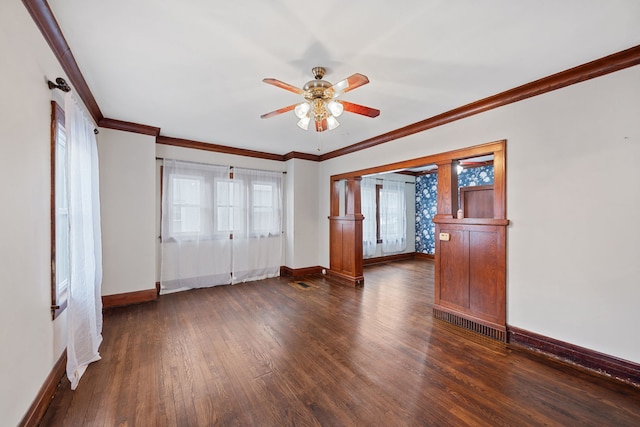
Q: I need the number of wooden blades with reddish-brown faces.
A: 5